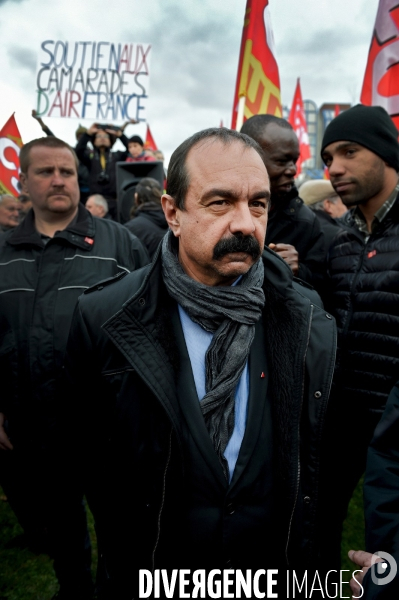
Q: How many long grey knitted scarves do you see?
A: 1